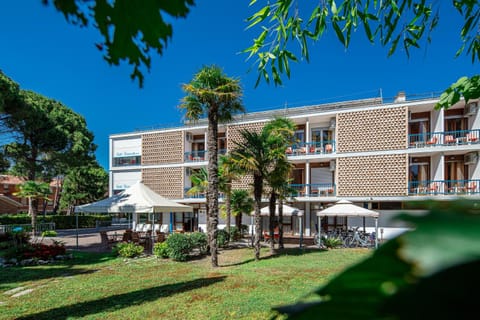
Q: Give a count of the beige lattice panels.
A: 6